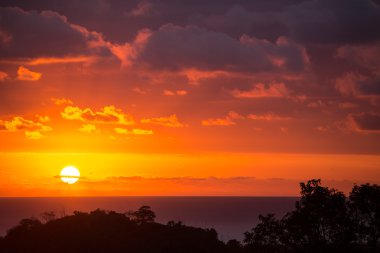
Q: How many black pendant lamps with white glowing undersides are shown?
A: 0